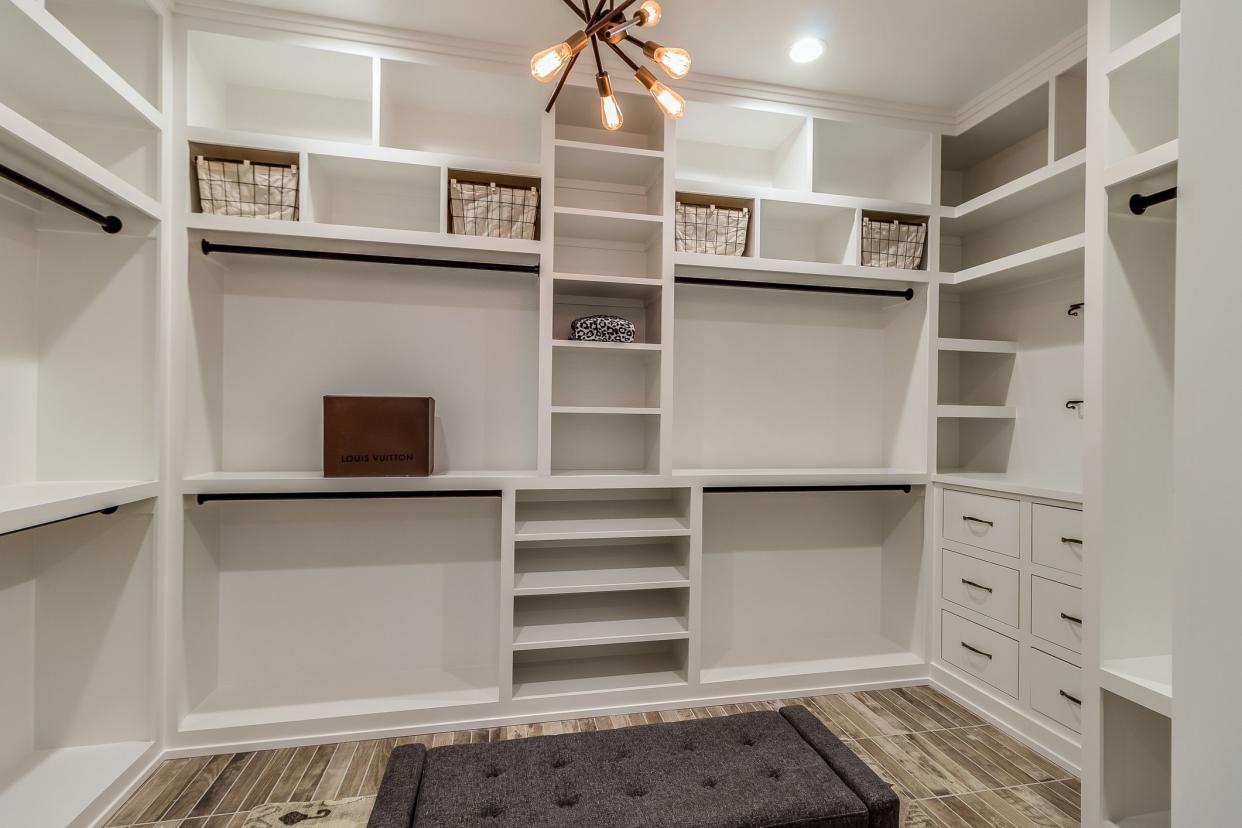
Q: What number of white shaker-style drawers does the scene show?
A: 6